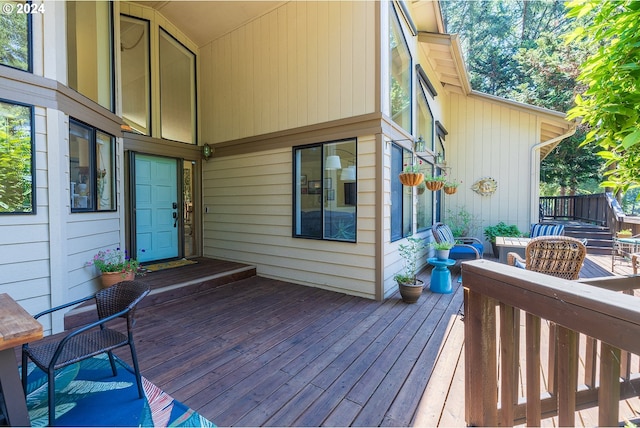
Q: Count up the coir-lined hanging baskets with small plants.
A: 3